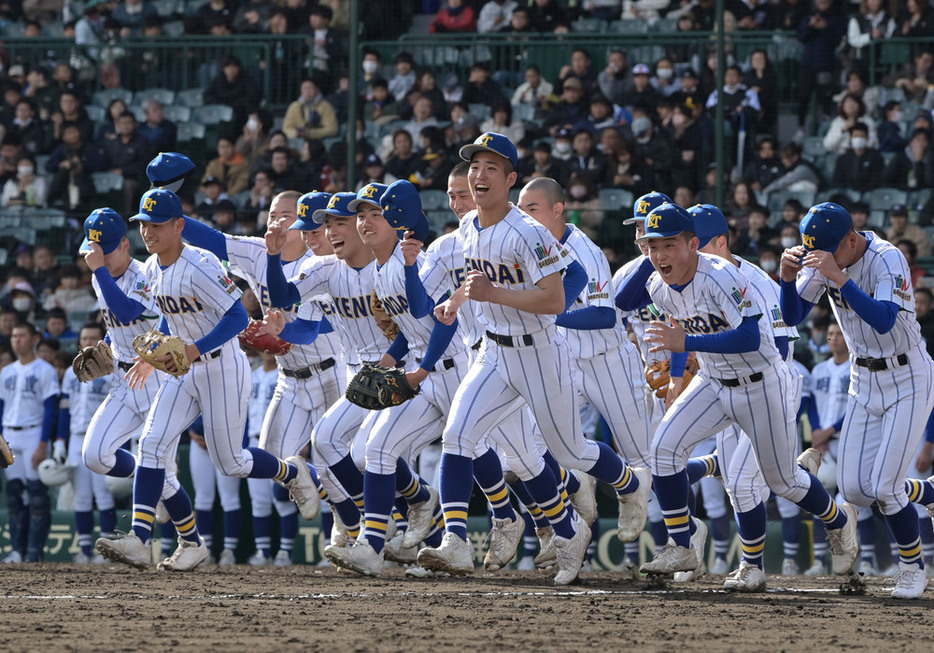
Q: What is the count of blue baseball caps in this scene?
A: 12